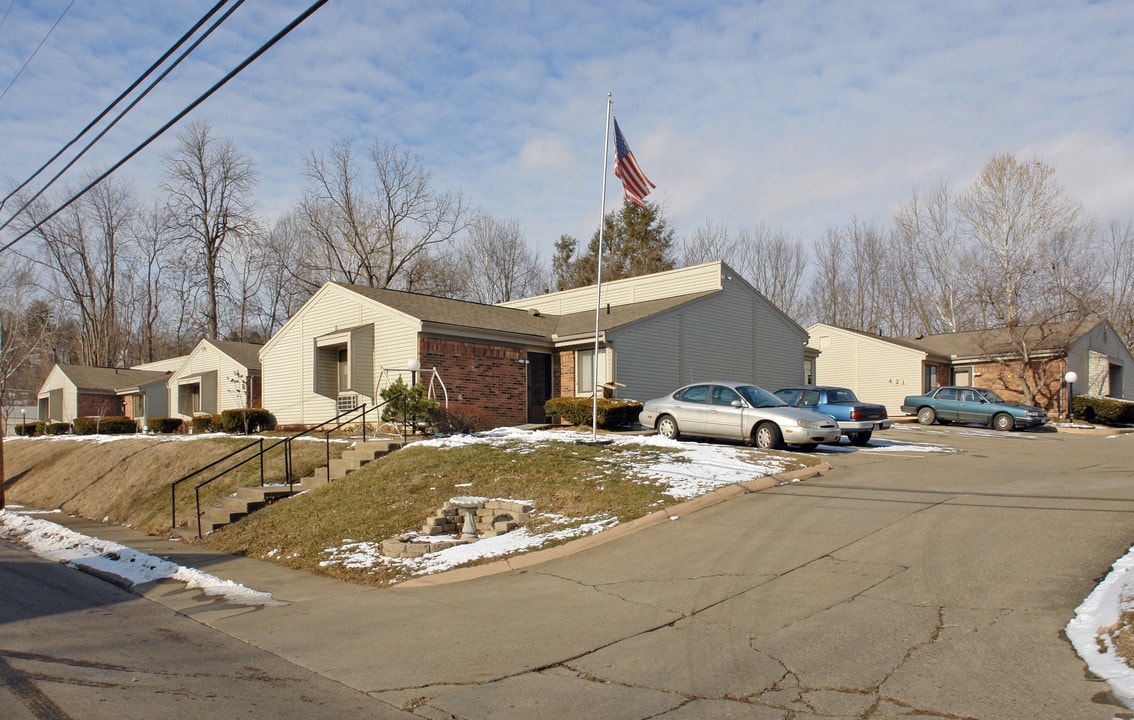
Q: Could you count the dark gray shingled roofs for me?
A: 4